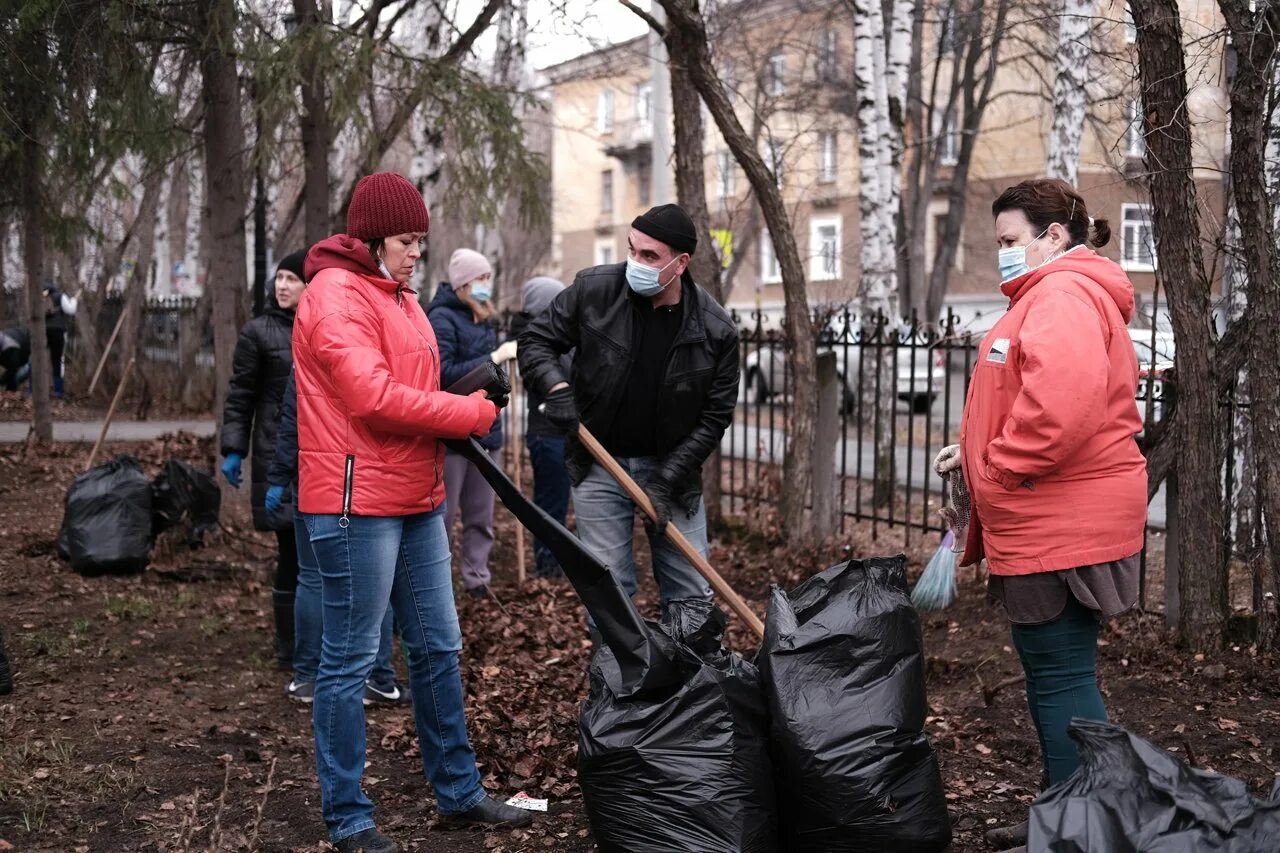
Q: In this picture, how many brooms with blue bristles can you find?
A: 1